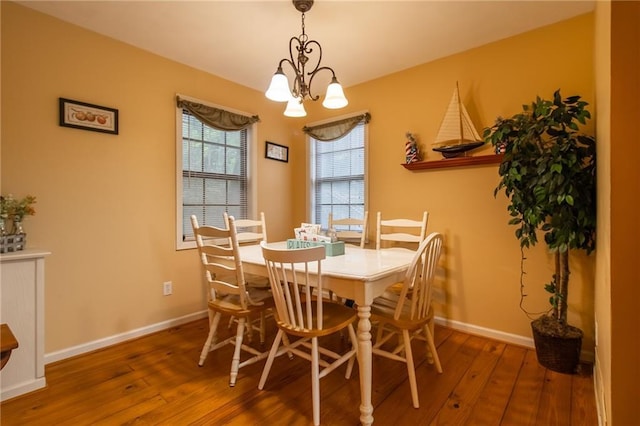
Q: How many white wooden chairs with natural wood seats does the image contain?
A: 6